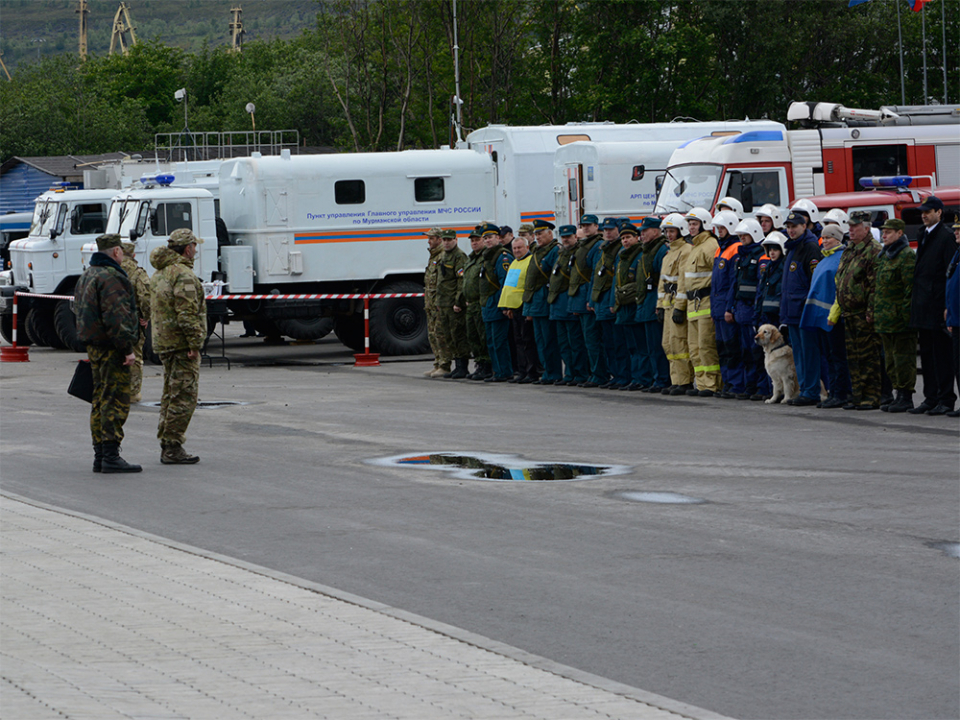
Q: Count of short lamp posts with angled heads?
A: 2